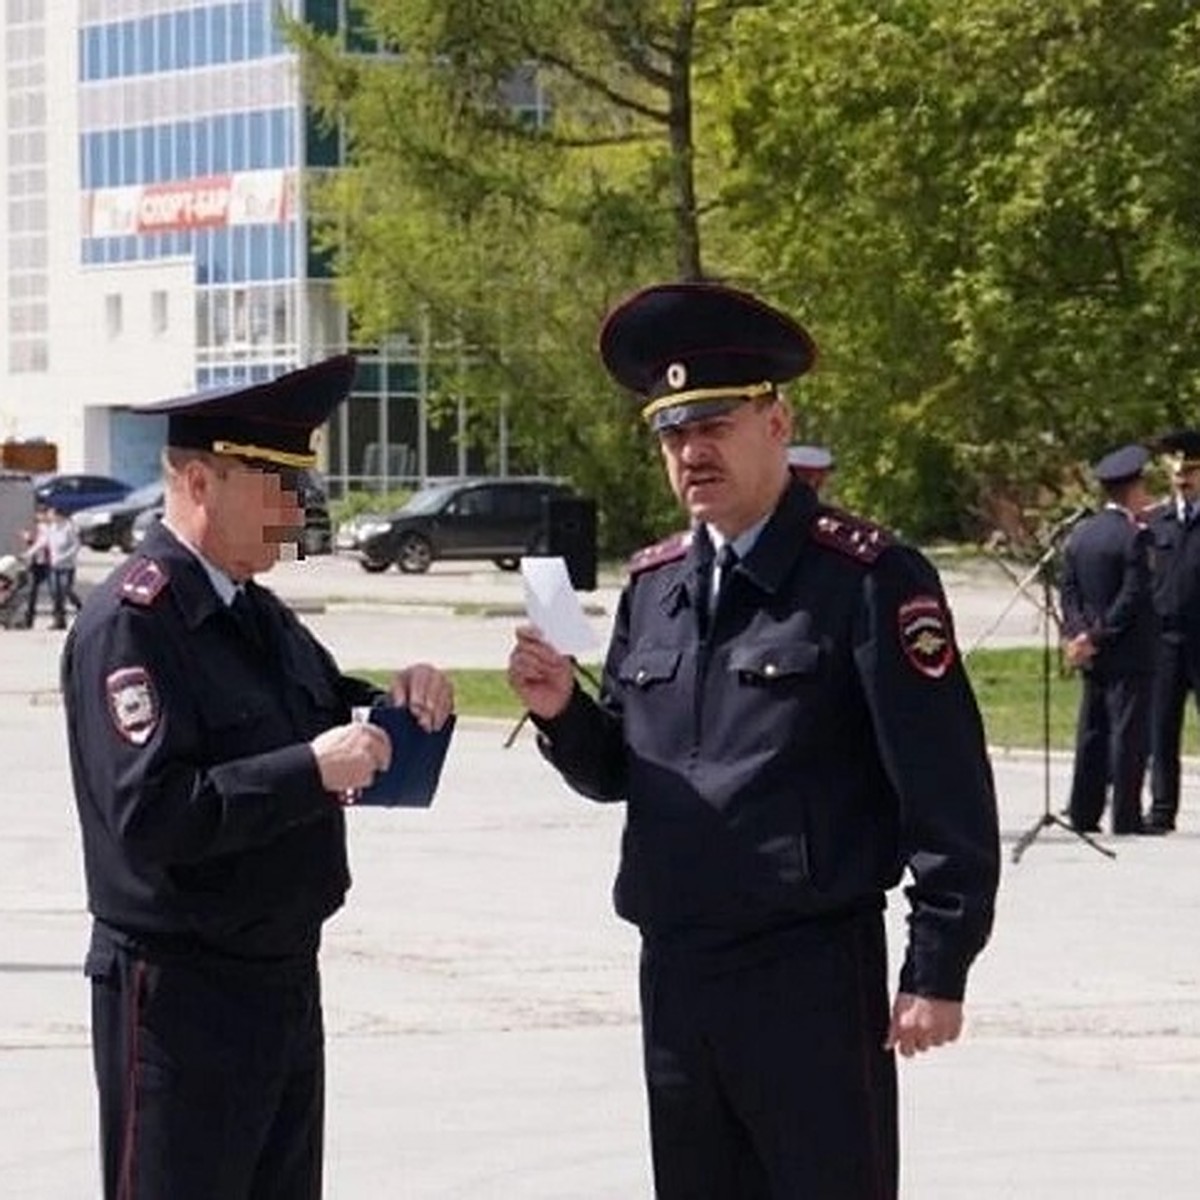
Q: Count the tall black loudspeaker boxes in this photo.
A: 1